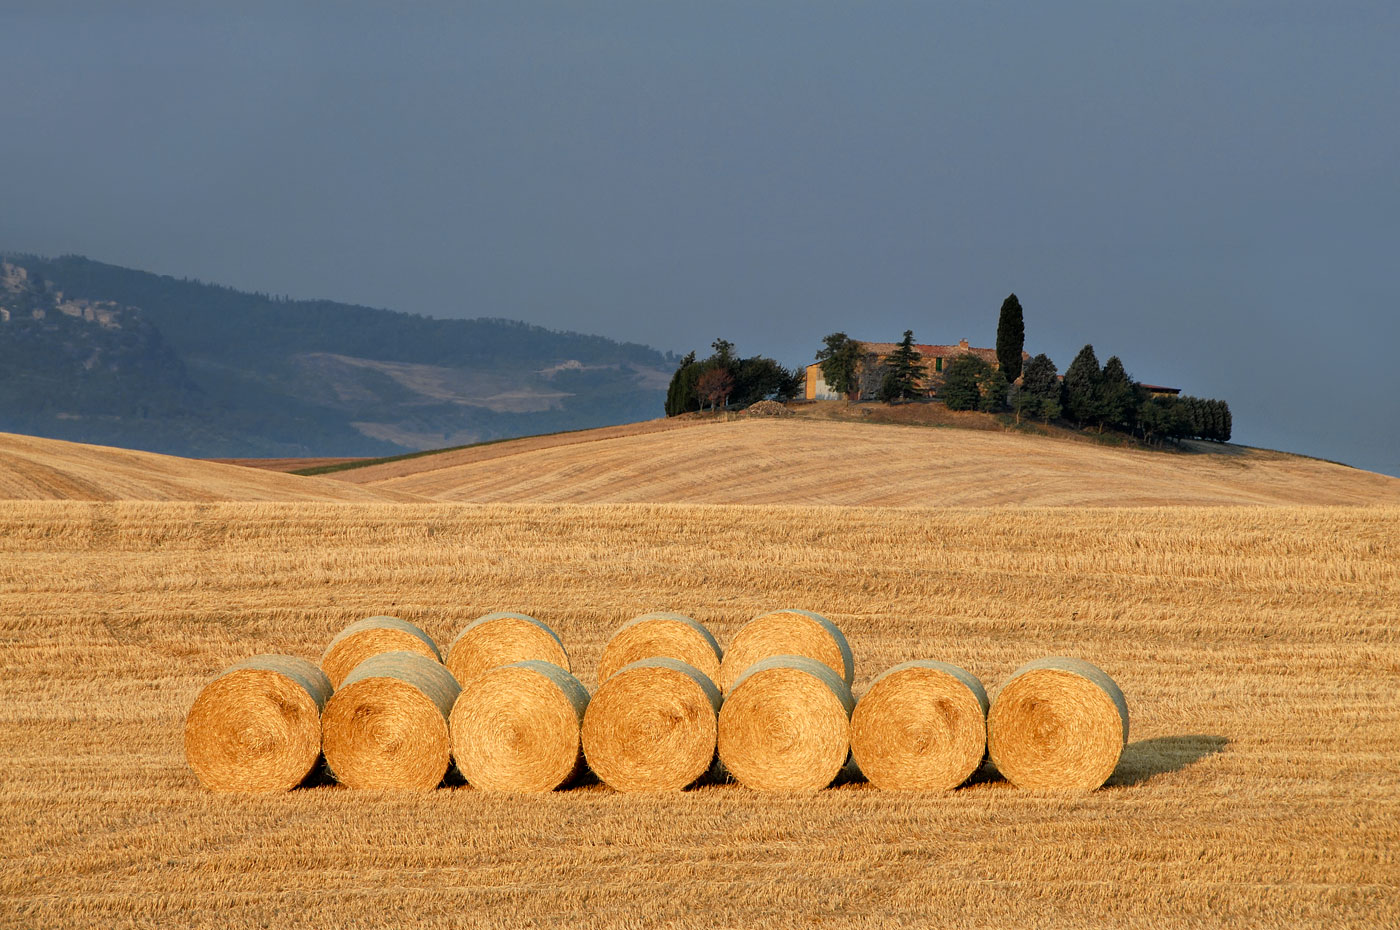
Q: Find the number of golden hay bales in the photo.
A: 11